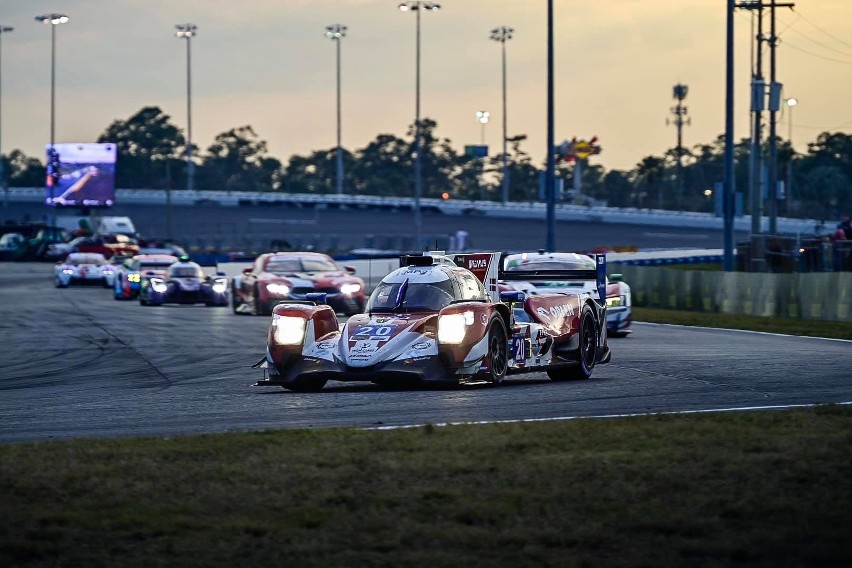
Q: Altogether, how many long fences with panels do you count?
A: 1